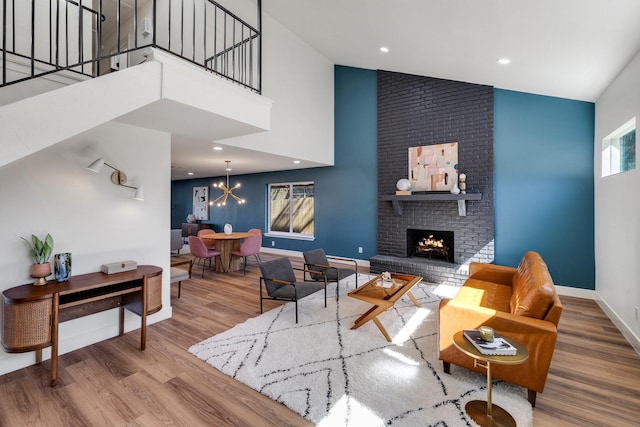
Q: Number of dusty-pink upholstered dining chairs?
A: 4